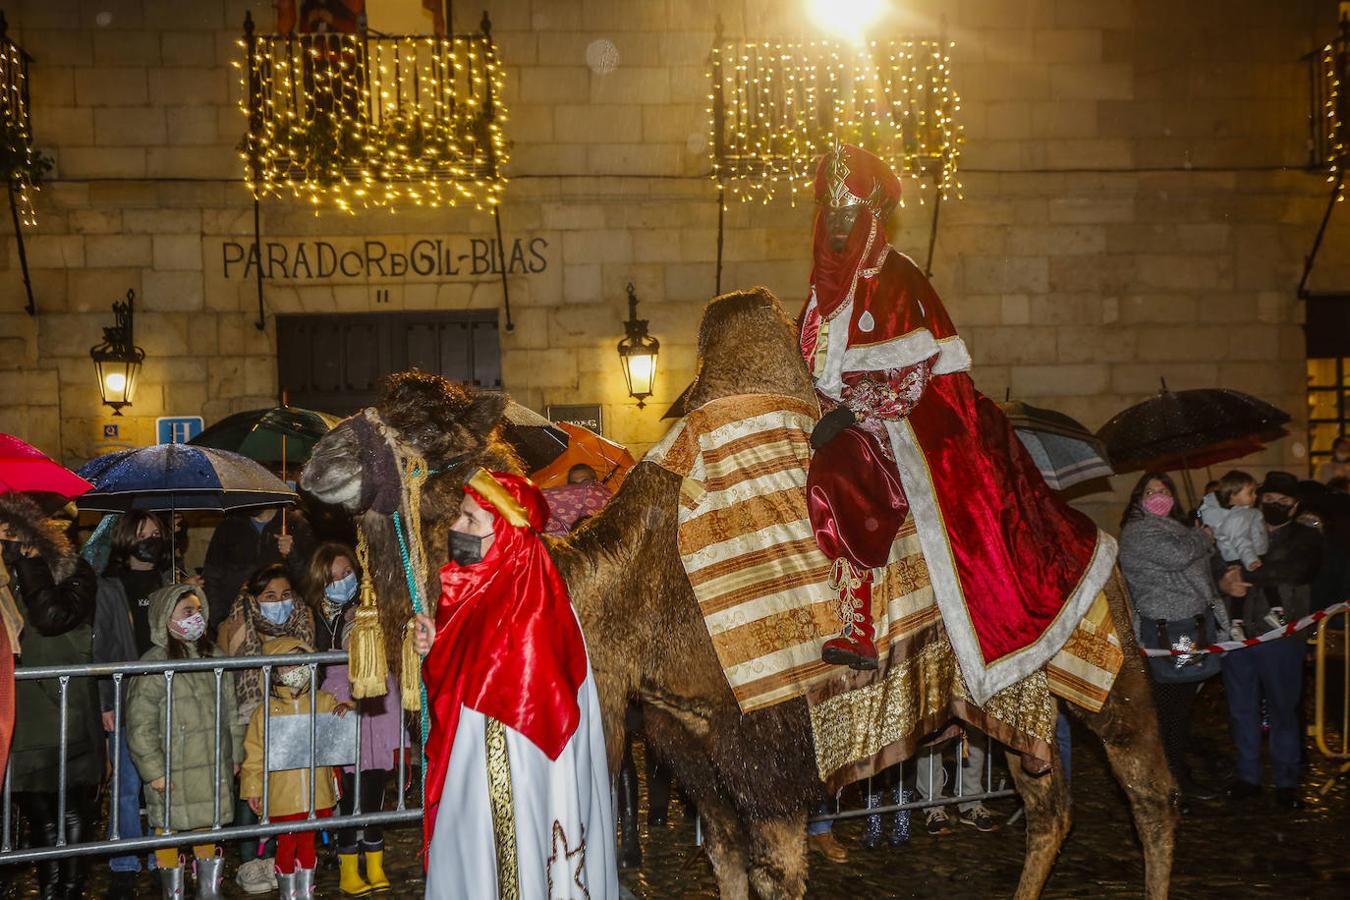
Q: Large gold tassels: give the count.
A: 2